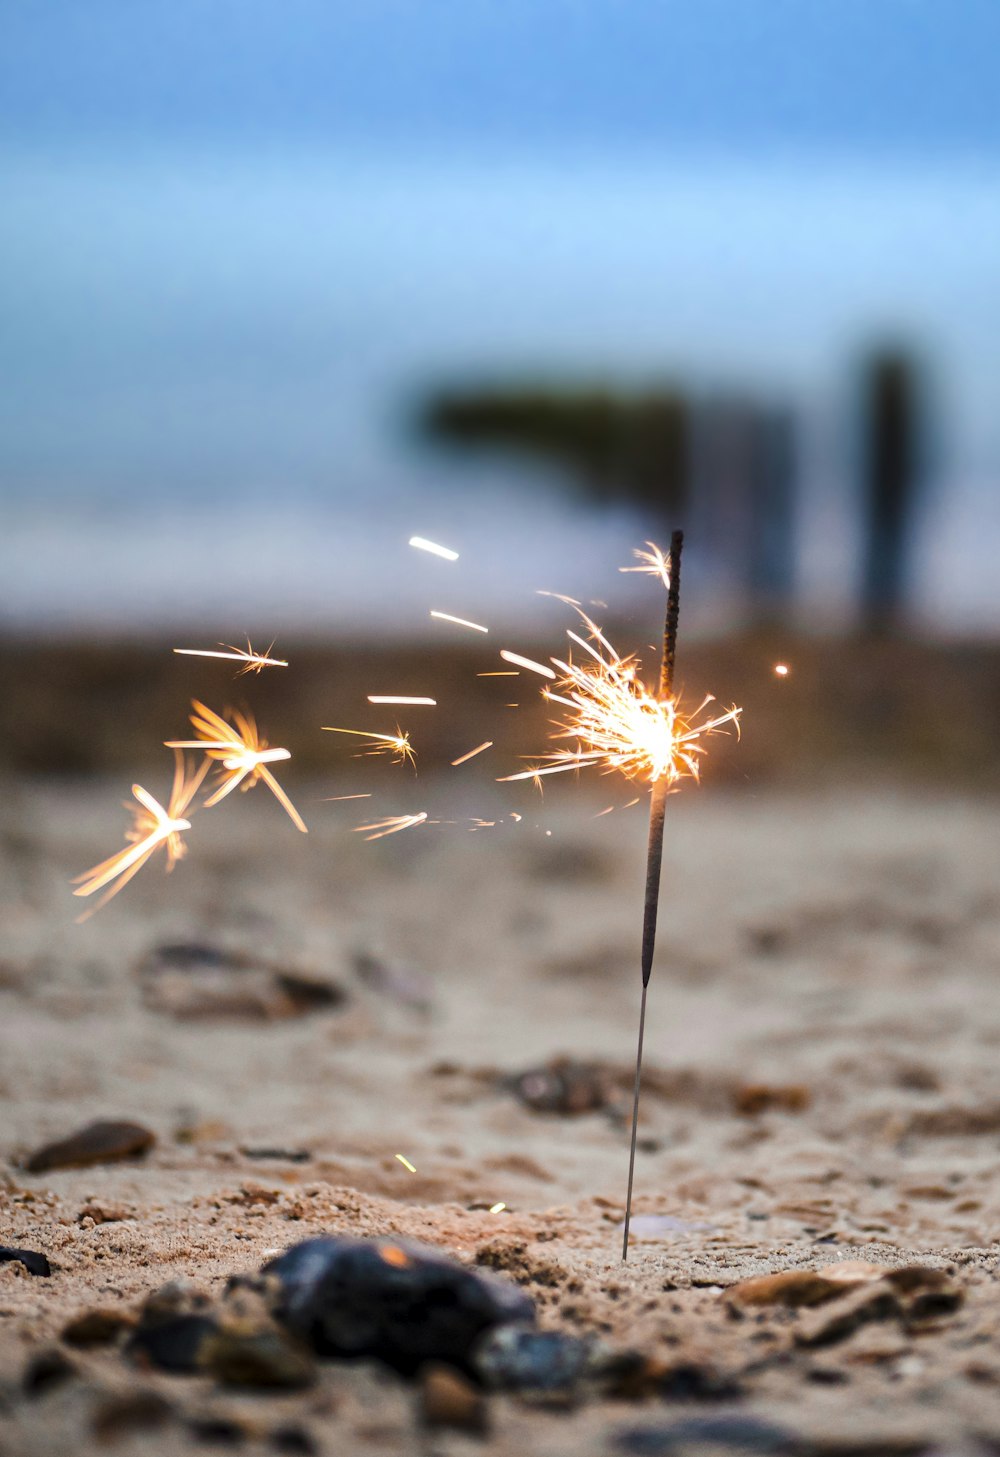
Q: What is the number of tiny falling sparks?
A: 2